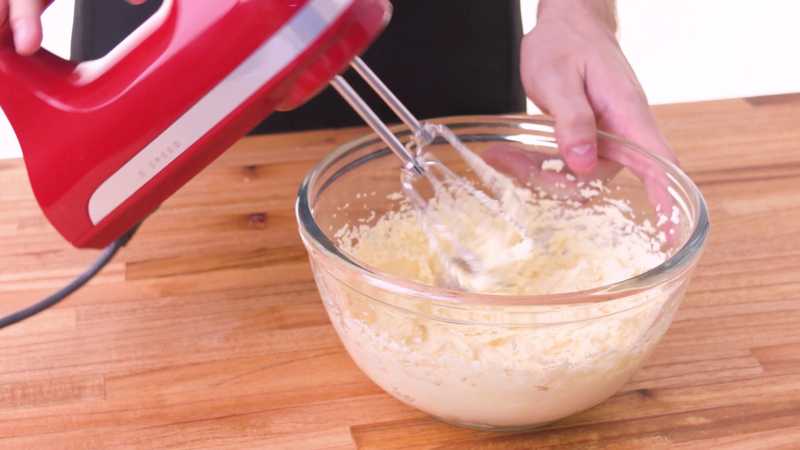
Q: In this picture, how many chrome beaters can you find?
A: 2